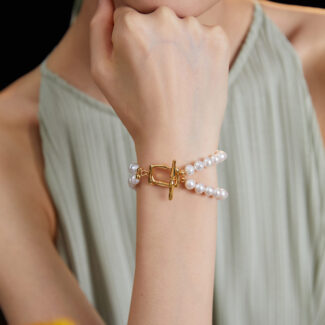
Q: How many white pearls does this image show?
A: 12